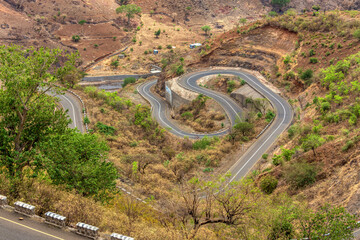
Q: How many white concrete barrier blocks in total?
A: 5